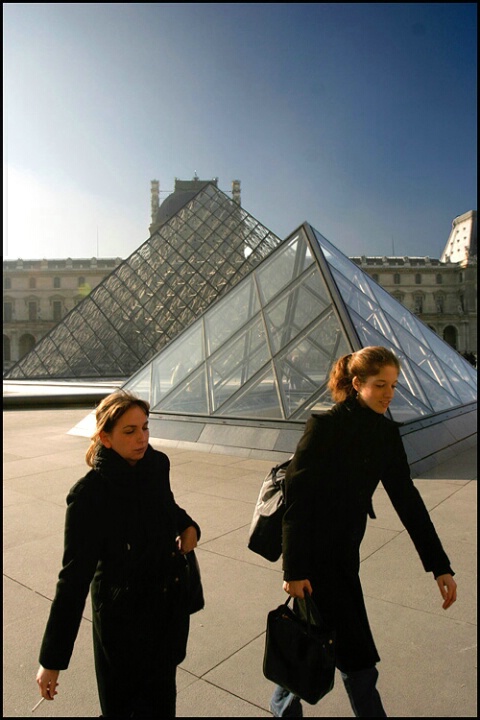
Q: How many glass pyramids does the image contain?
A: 2